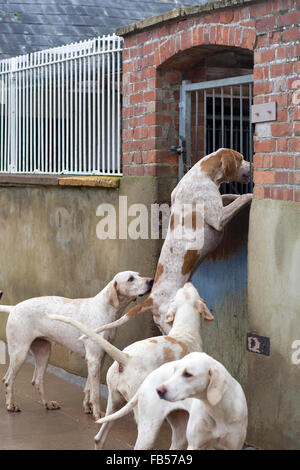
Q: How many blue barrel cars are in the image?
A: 0